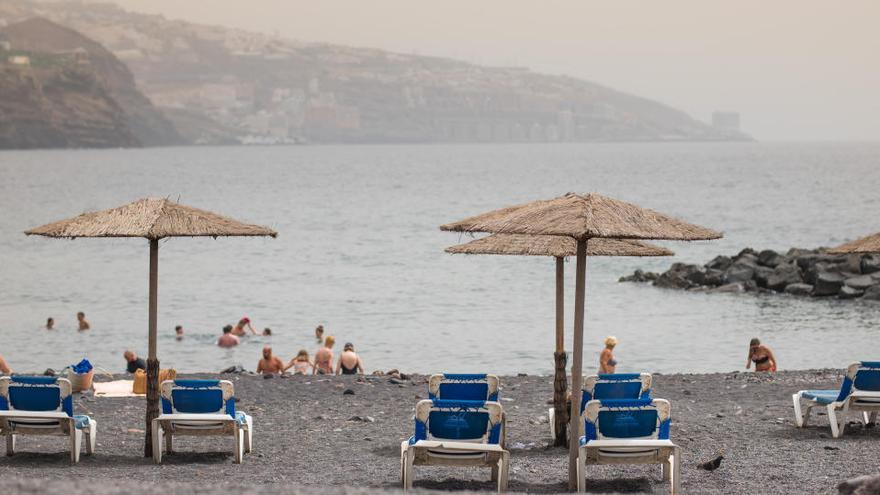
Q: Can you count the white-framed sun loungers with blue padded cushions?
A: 7